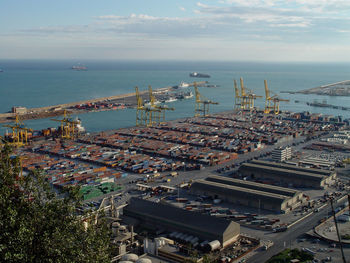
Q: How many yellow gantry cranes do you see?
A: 8